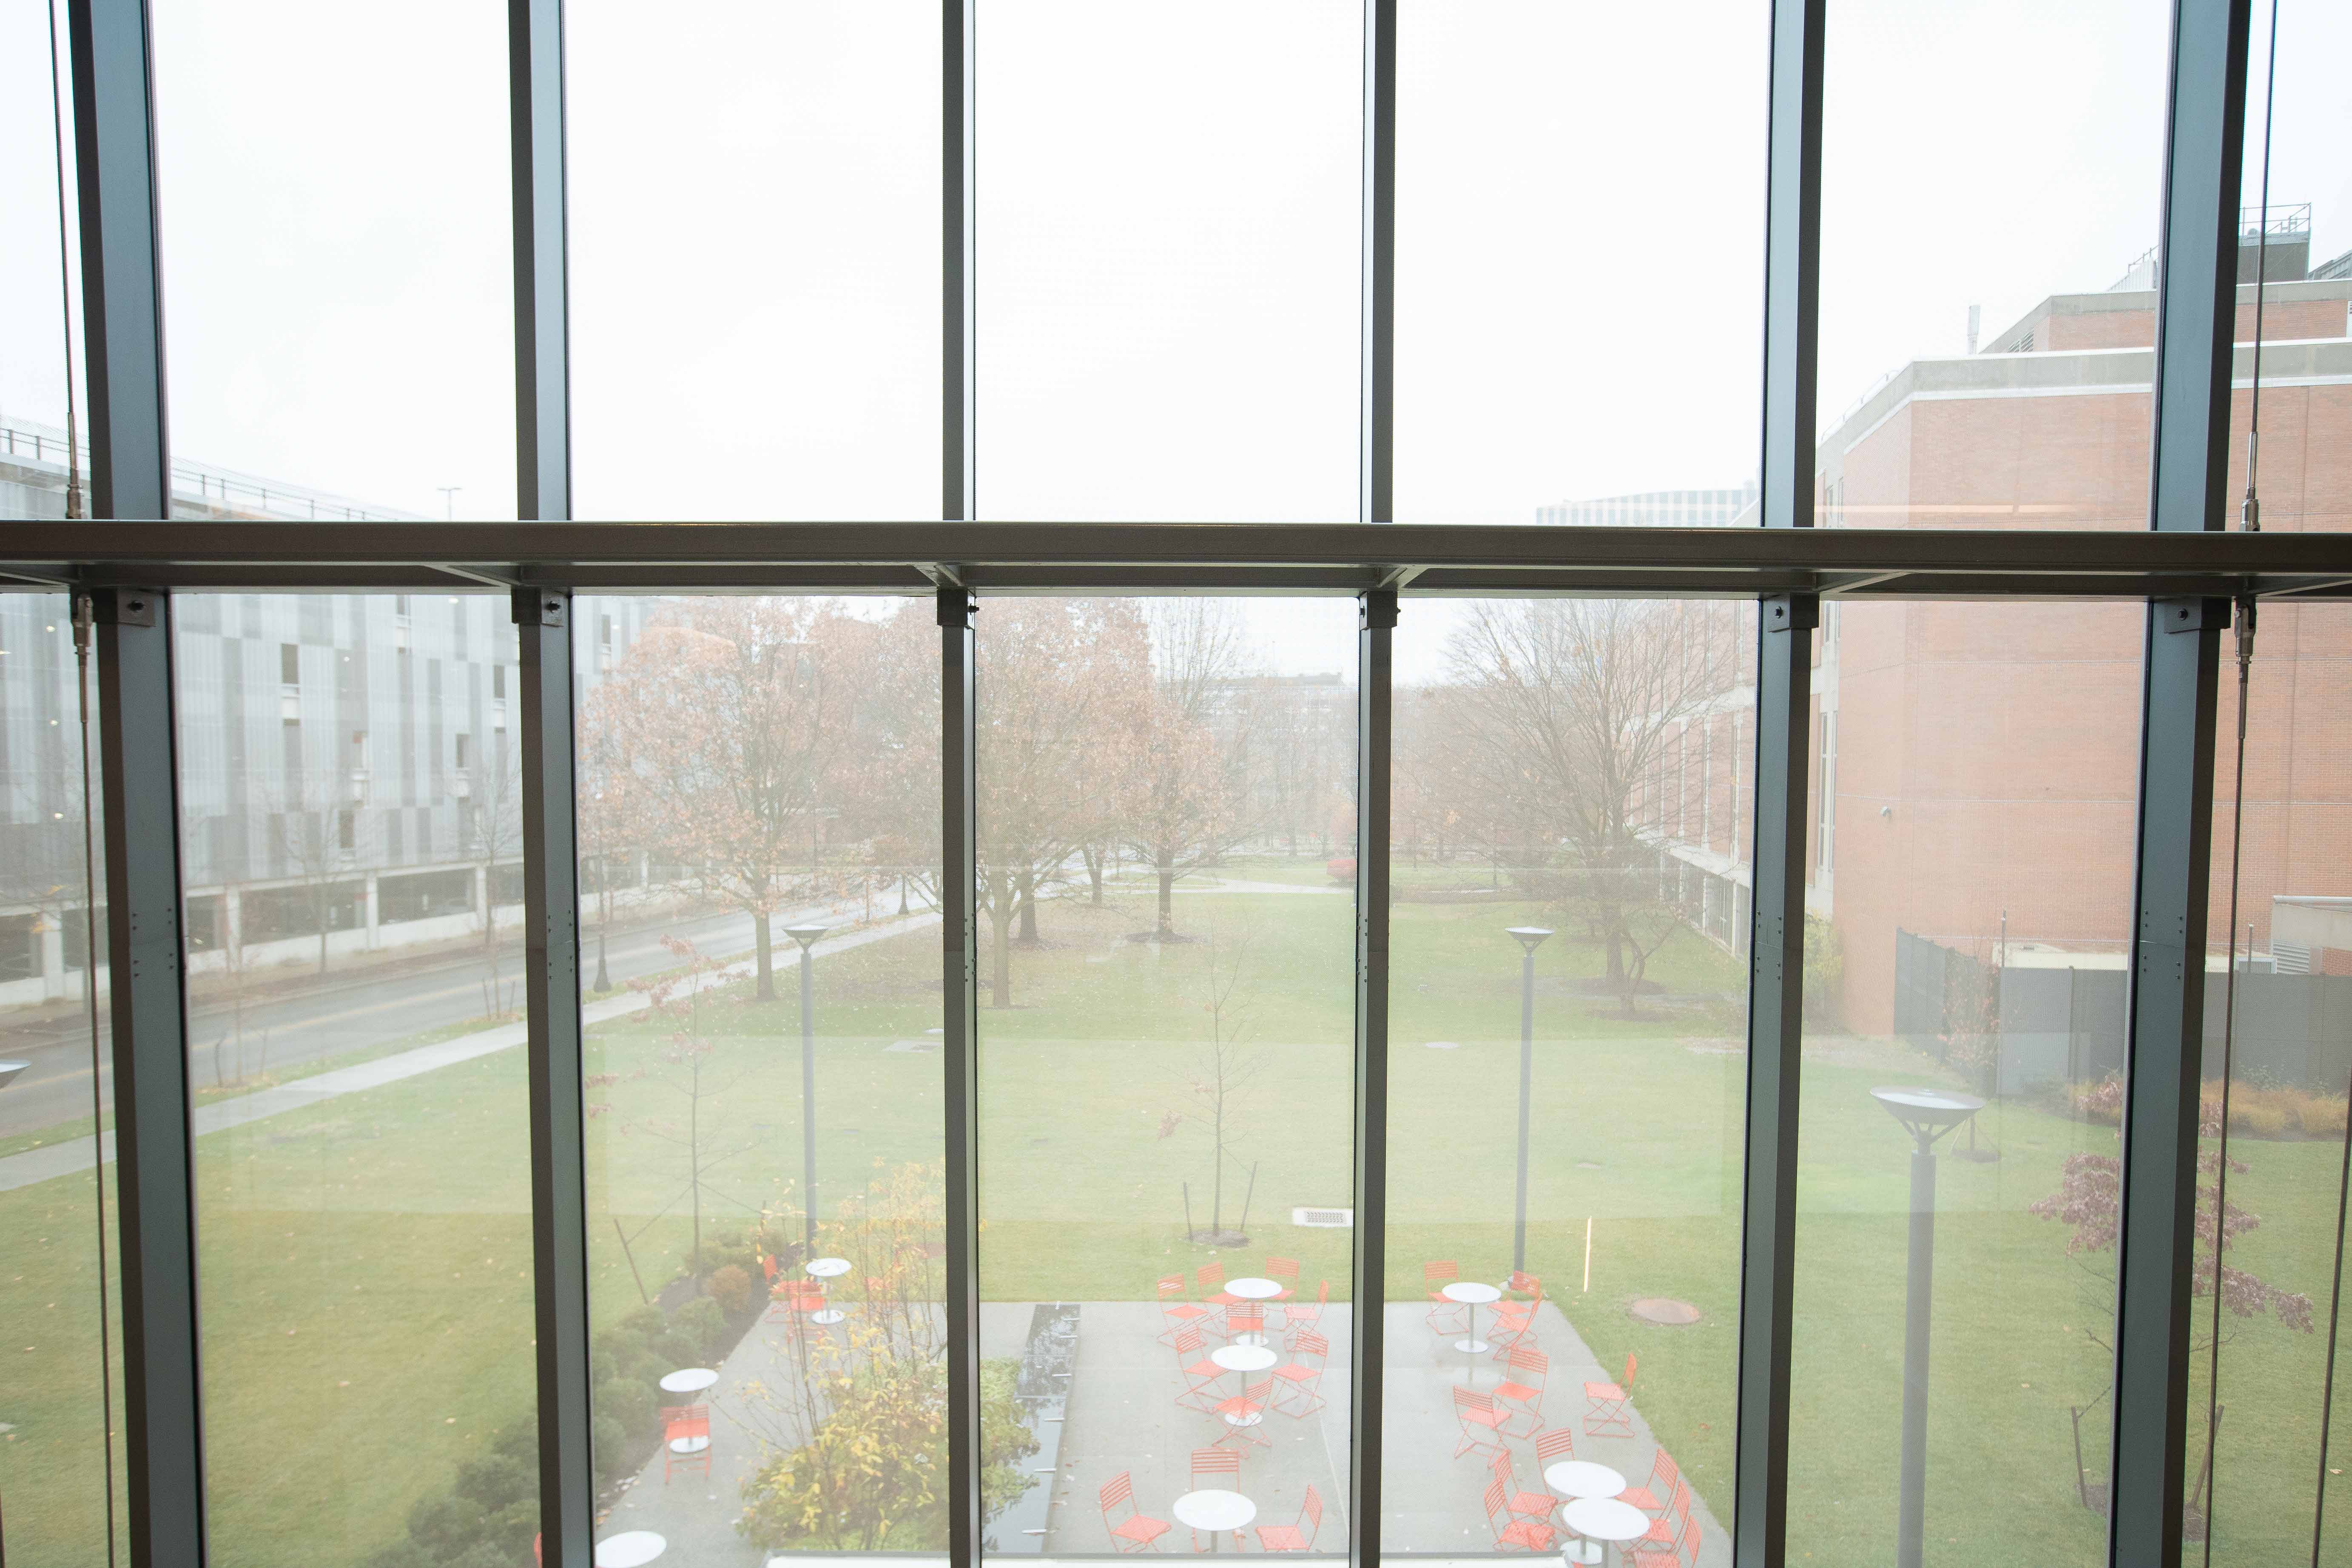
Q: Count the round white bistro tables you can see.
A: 9